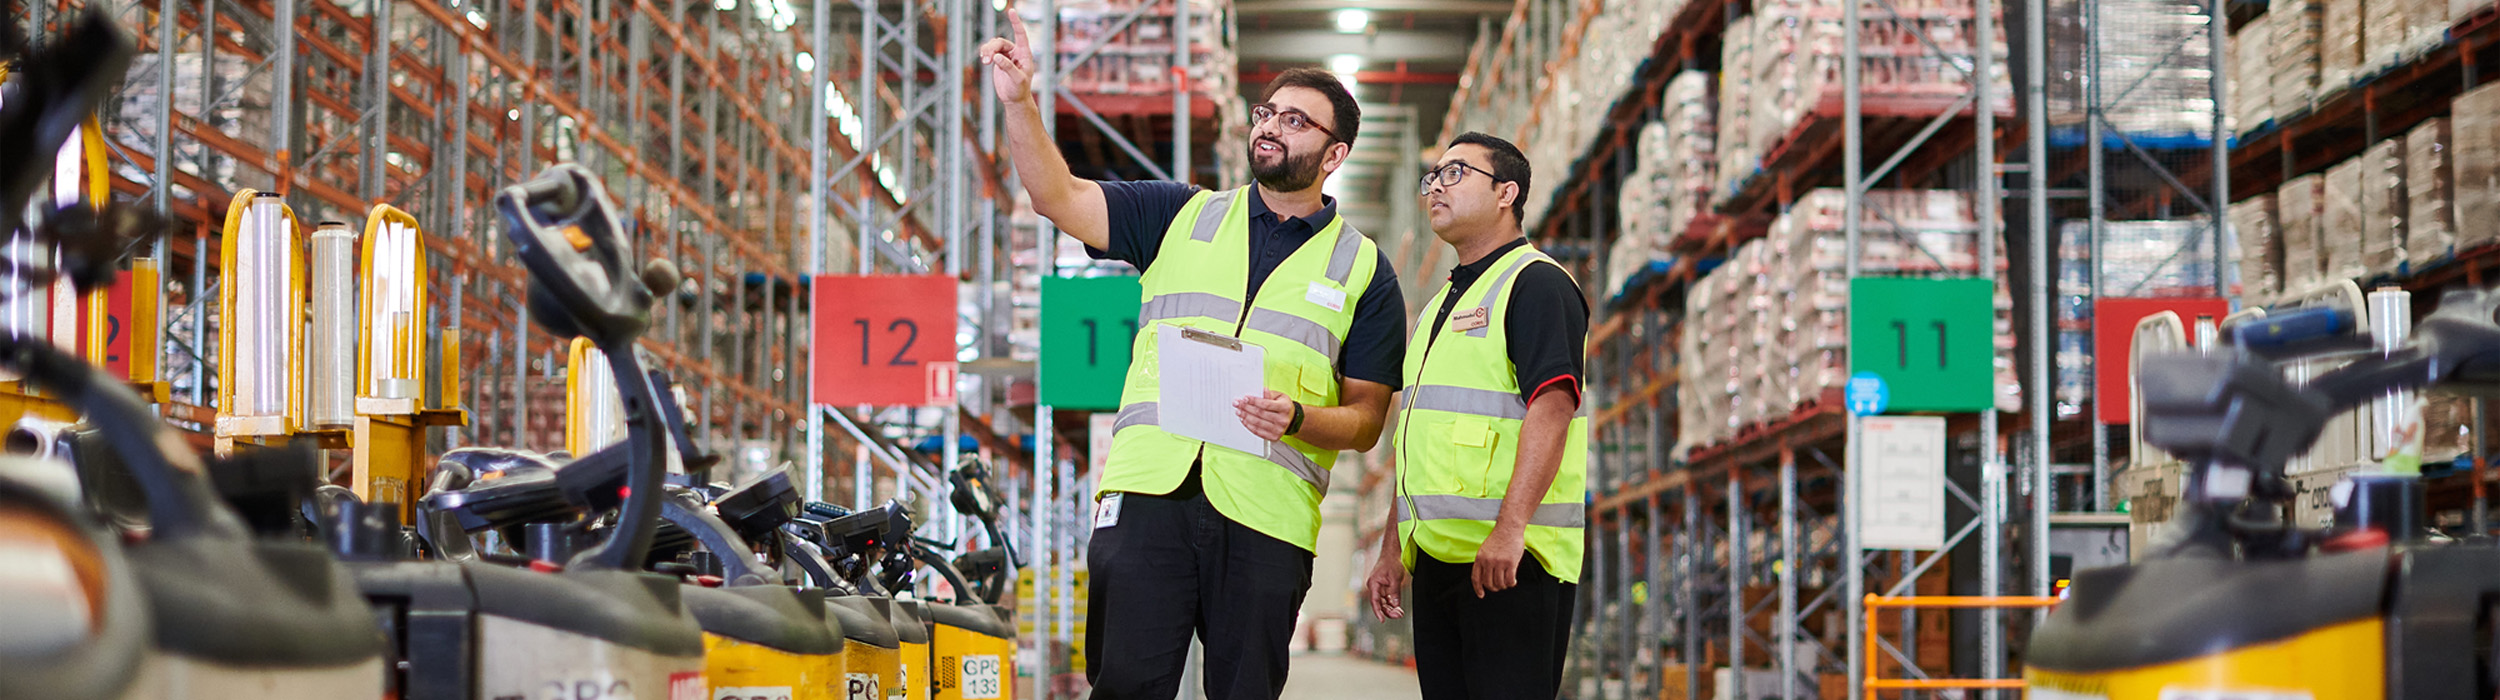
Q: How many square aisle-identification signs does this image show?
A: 5